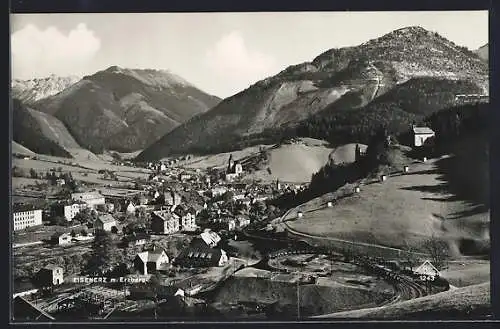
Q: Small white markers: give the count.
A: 6